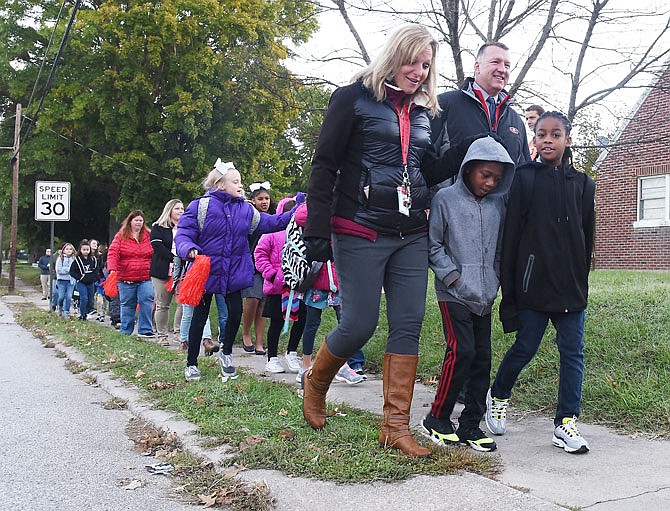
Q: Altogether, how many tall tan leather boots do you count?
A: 2